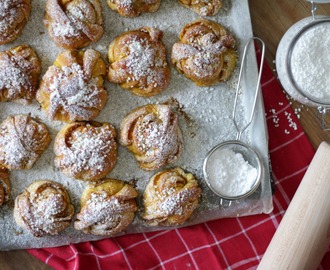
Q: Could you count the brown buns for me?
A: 15